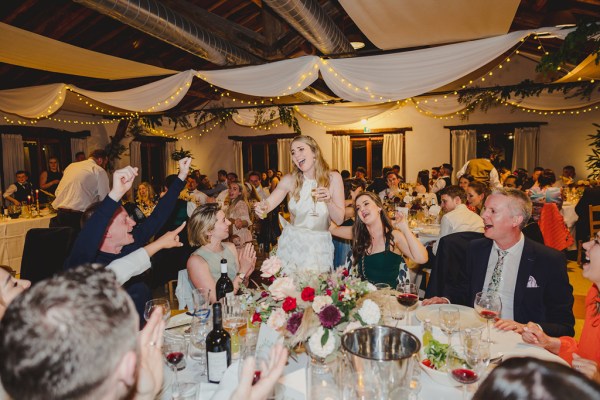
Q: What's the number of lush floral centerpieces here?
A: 1